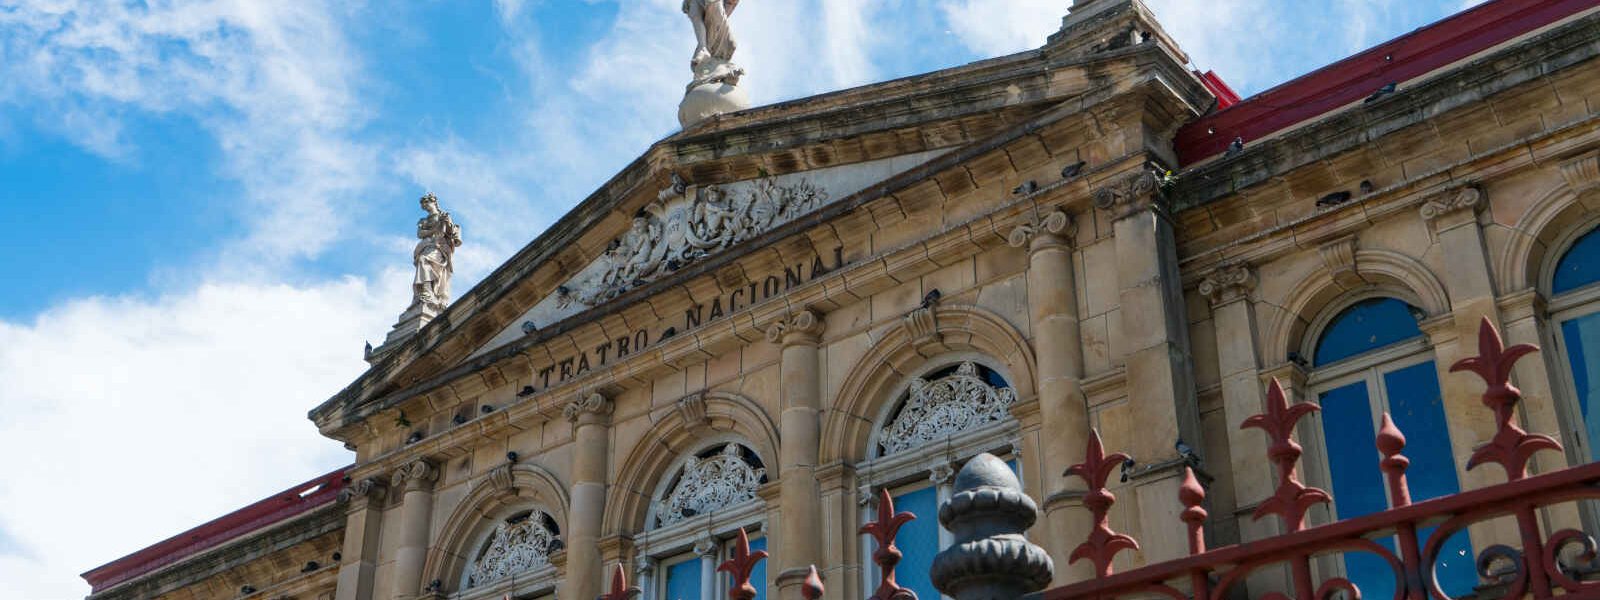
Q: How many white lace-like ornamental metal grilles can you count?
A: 3